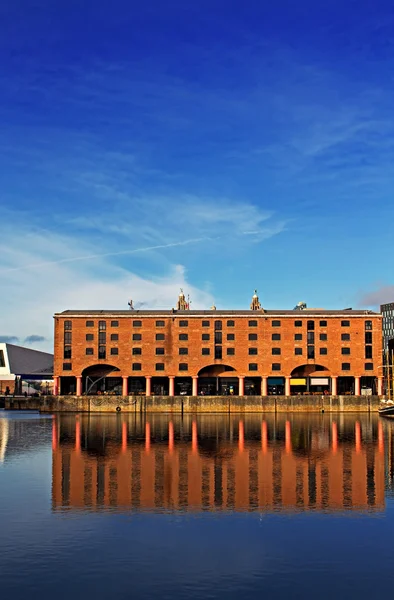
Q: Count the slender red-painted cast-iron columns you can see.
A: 12